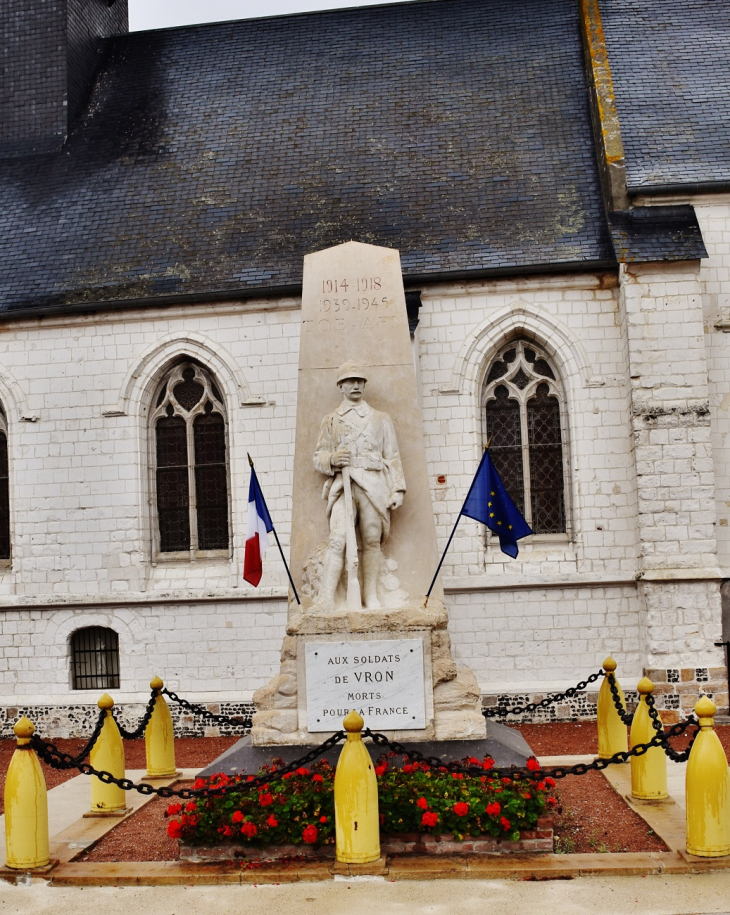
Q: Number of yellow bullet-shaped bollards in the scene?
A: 7